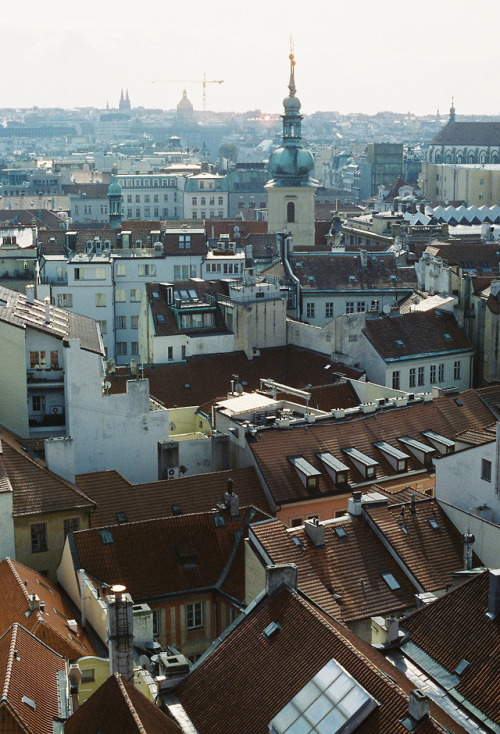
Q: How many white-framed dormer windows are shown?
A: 6